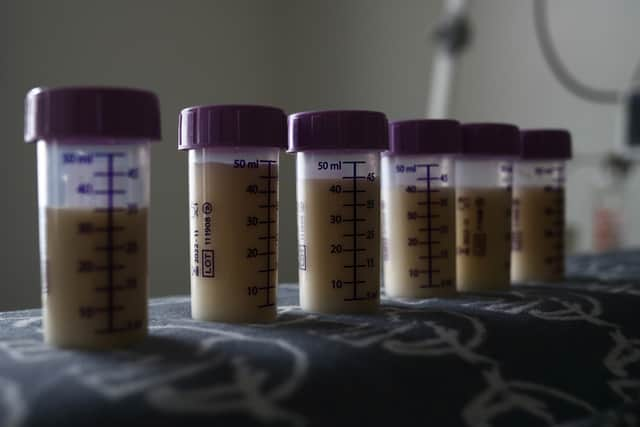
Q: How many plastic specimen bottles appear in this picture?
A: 6